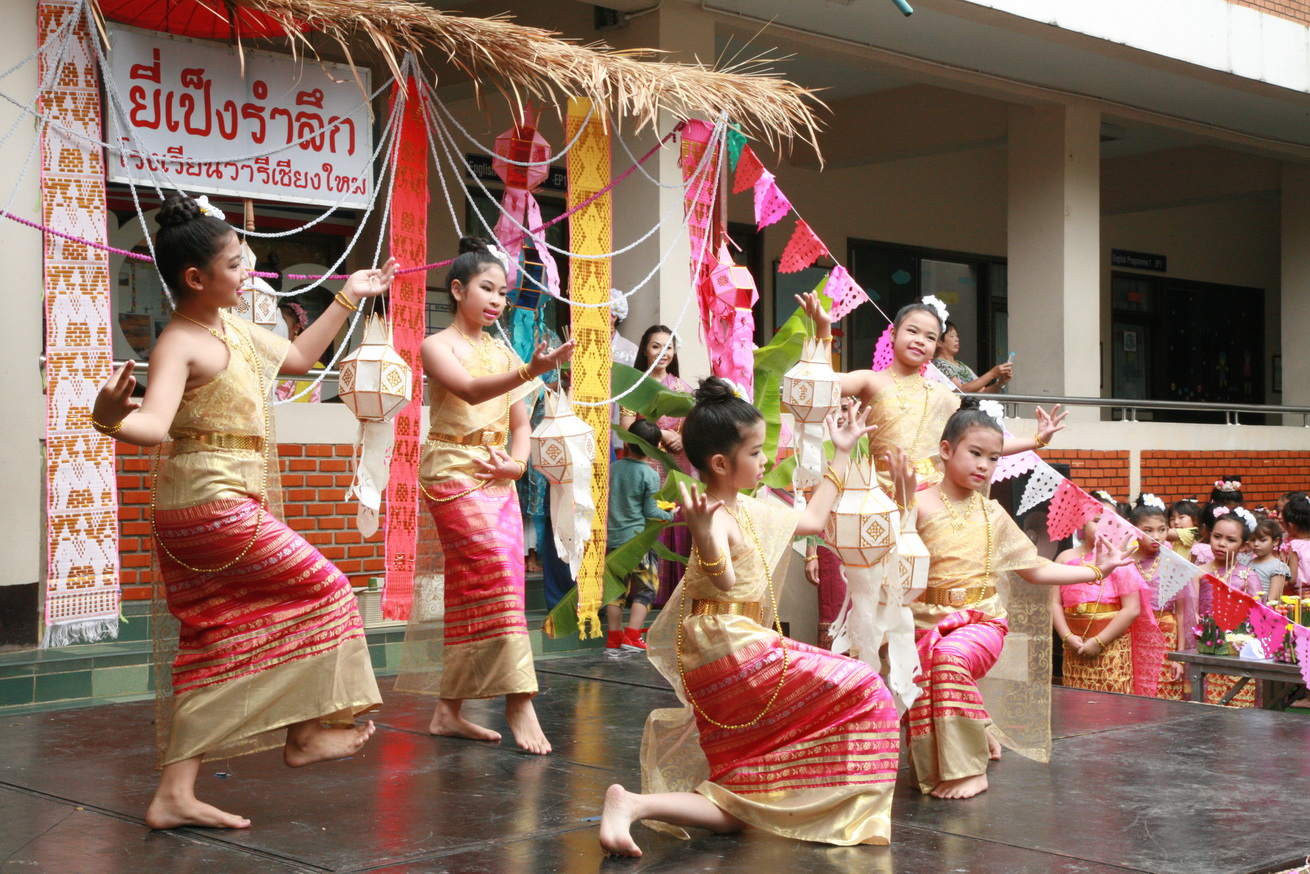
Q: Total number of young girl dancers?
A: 5